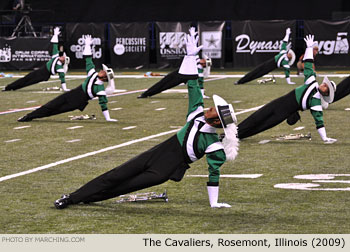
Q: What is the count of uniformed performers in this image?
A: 7